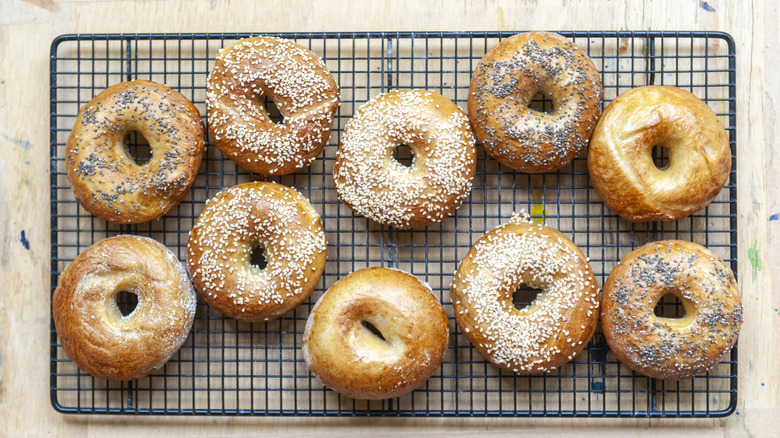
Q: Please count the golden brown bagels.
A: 10